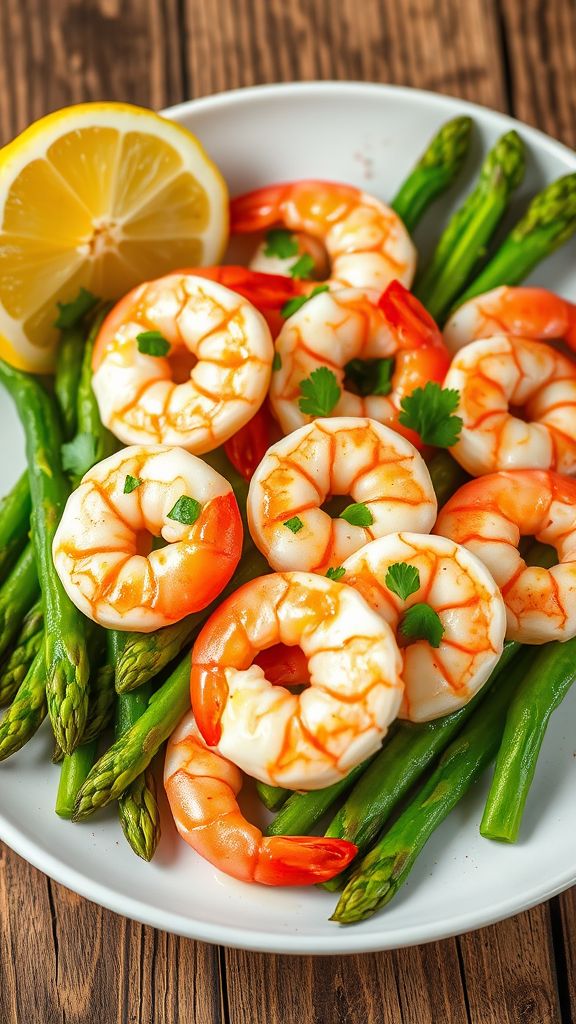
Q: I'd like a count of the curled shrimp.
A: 11